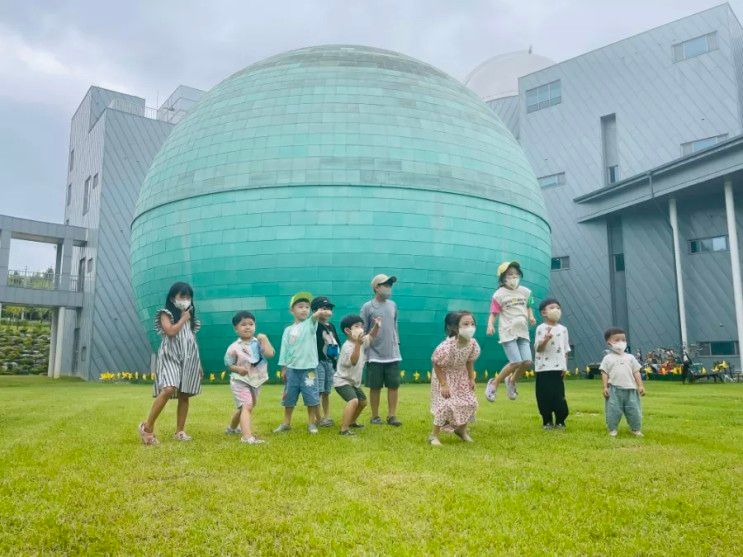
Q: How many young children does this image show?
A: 10